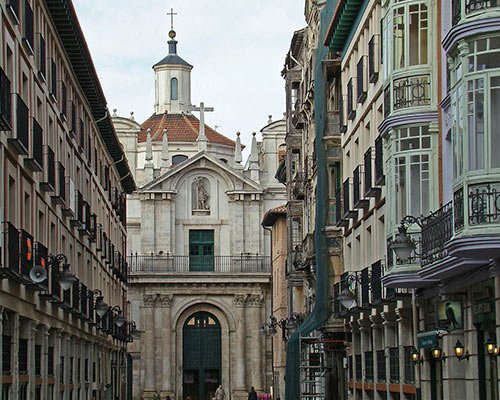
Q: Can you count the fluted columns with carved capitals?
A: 4